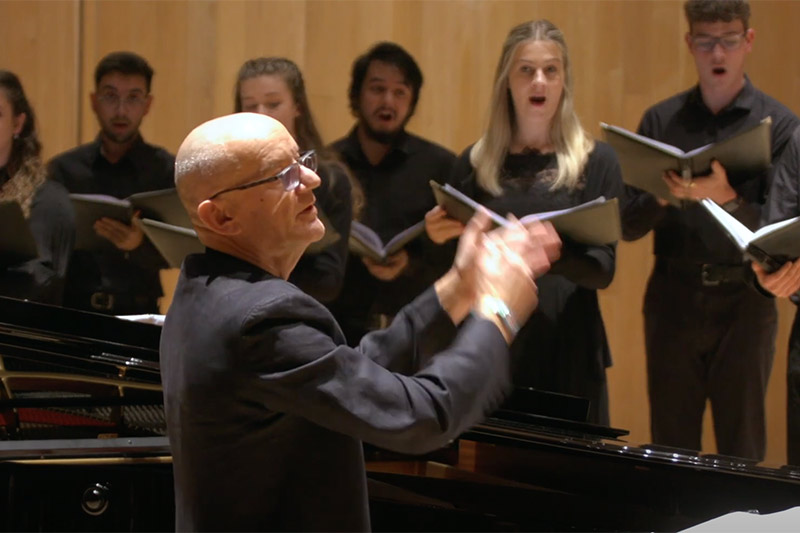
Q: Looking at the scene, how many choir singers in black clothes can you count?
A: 7